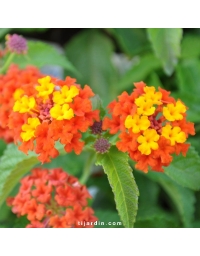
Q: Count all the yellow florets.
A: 11